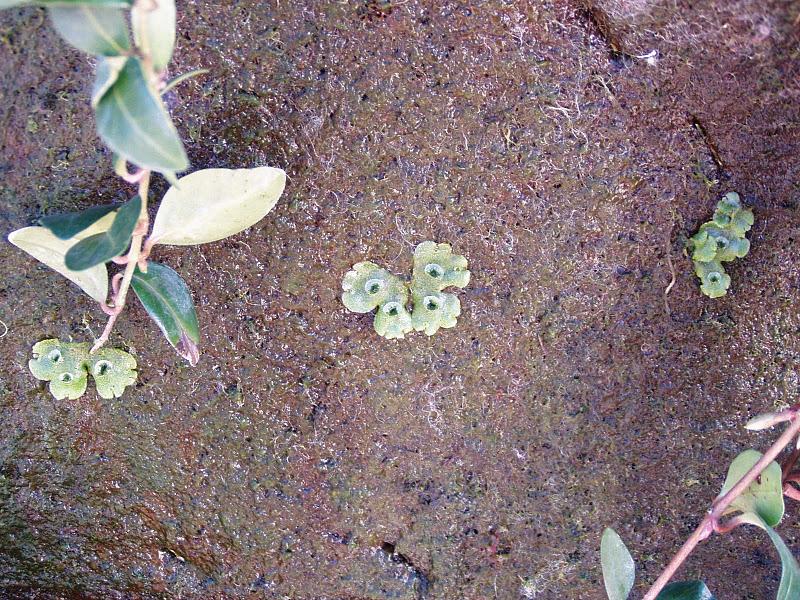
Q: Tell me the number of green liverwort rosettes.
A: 3